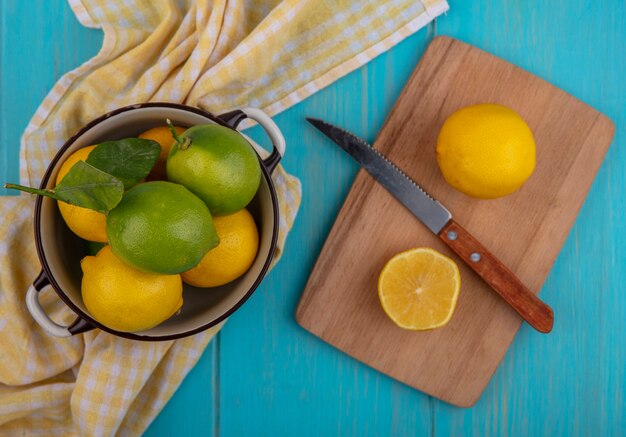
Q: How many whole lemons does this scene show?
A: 5